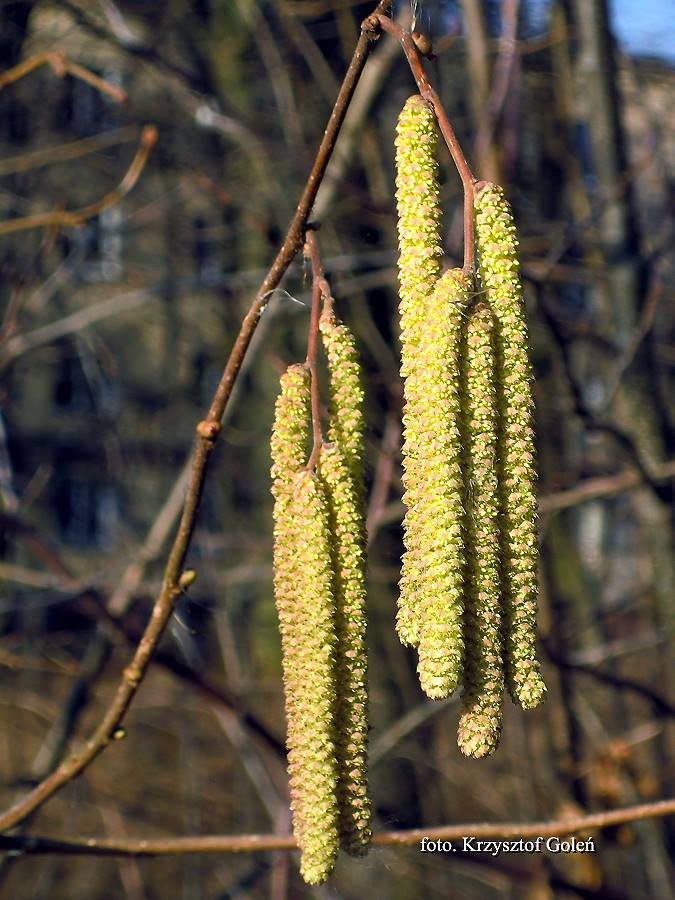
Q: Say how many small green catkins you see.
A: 8